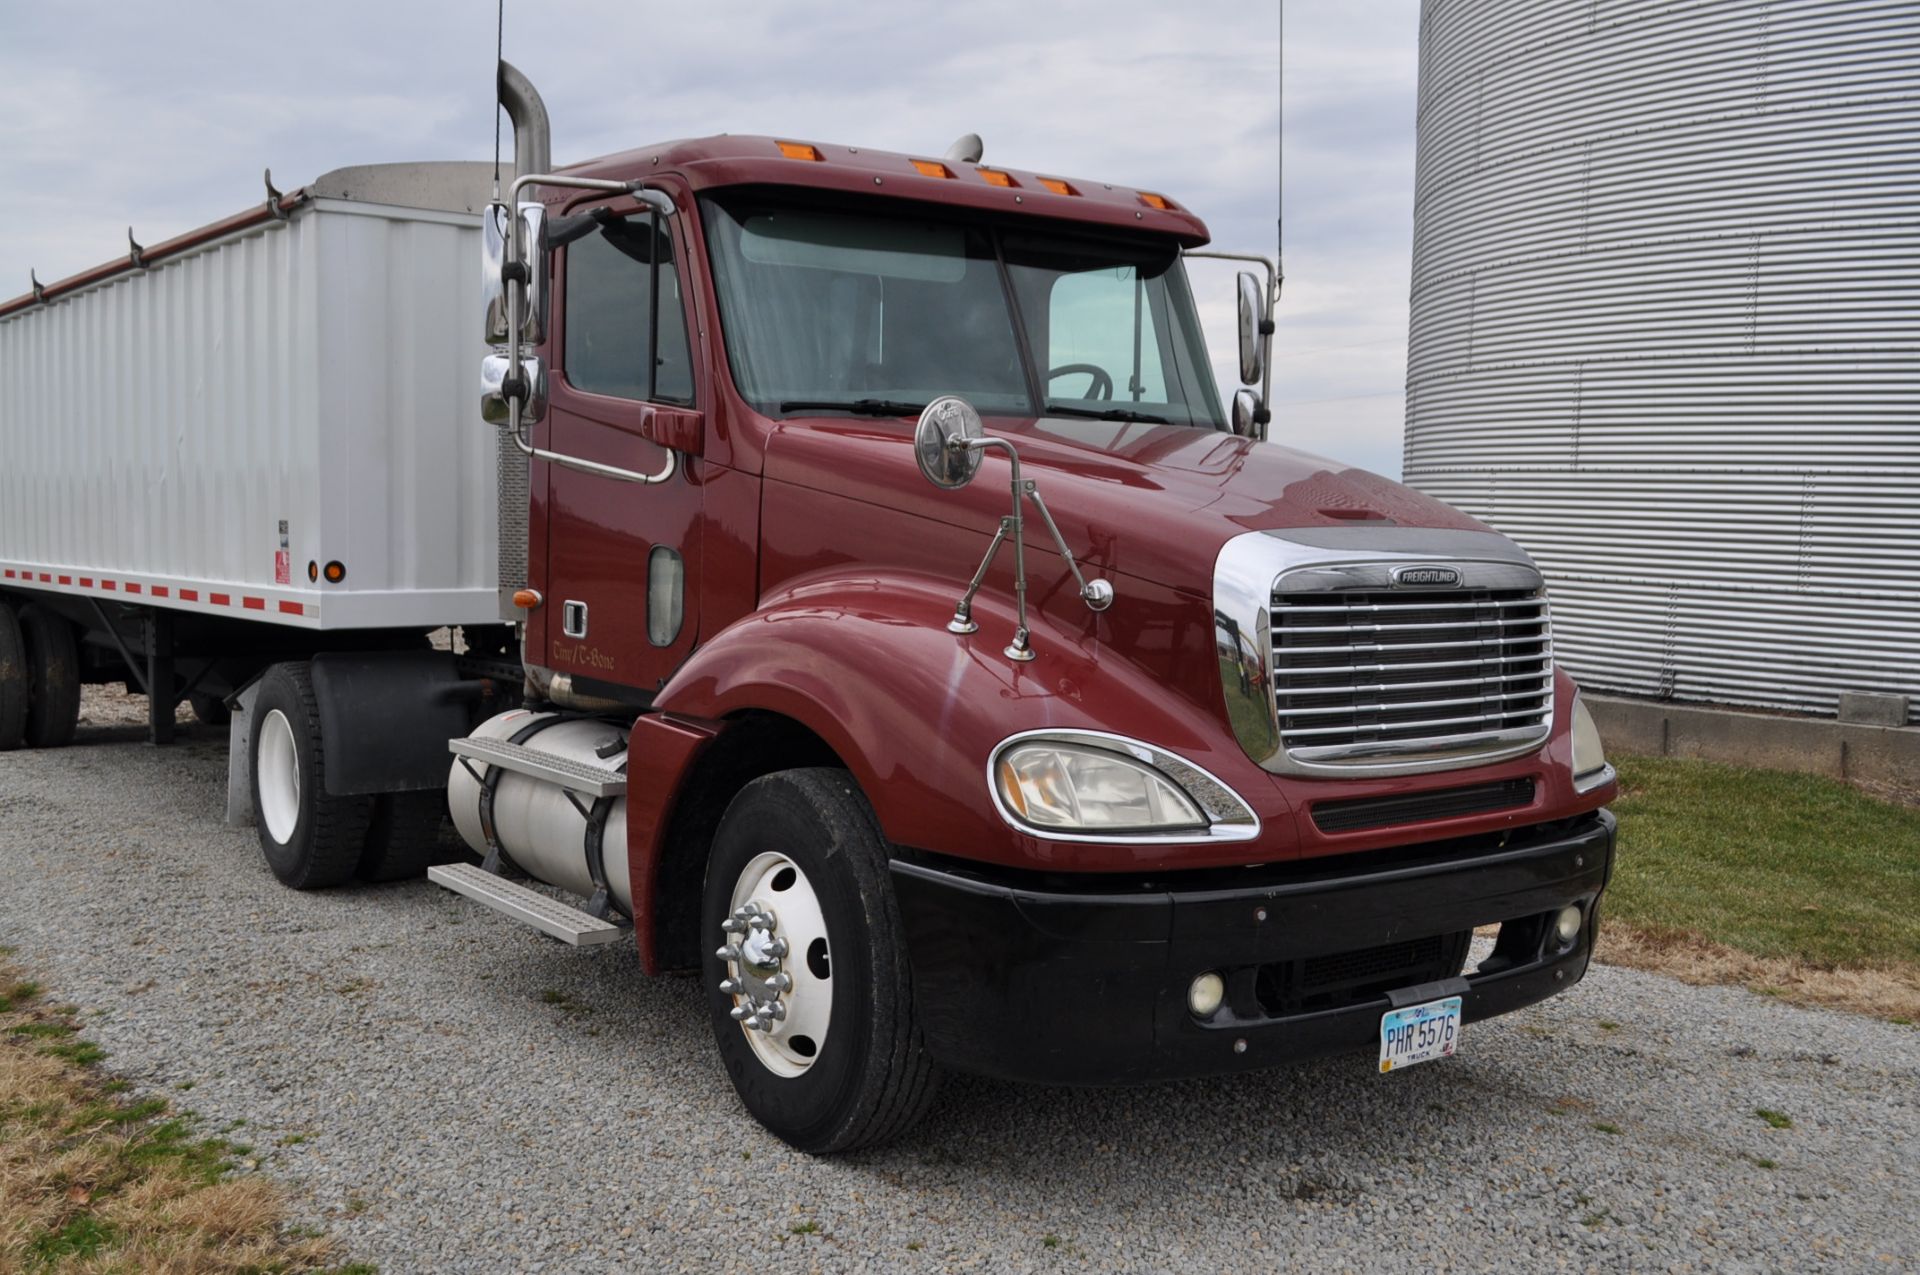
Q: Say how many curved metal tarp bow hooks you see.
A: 3